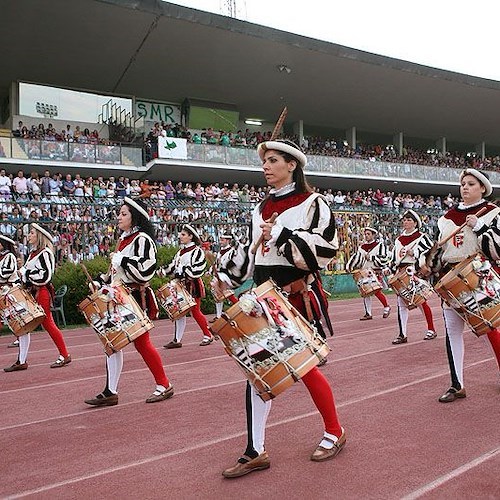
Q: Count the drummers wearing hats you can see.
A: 9